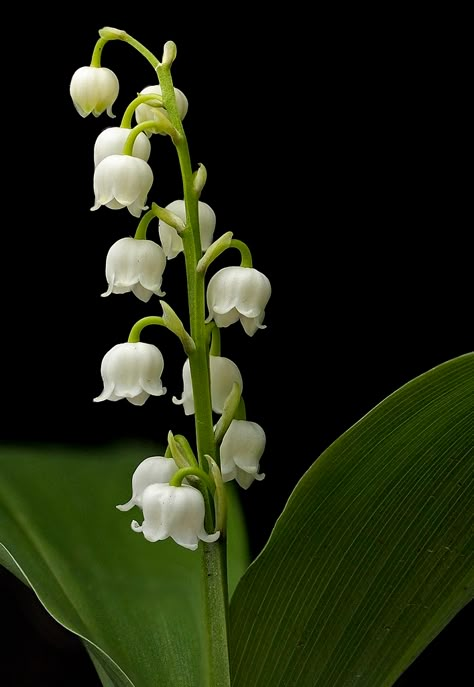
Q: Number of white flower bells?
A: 12